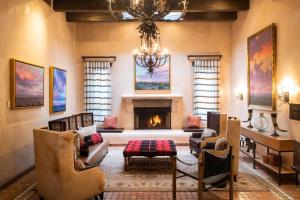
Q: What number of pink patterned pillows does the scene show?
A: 2